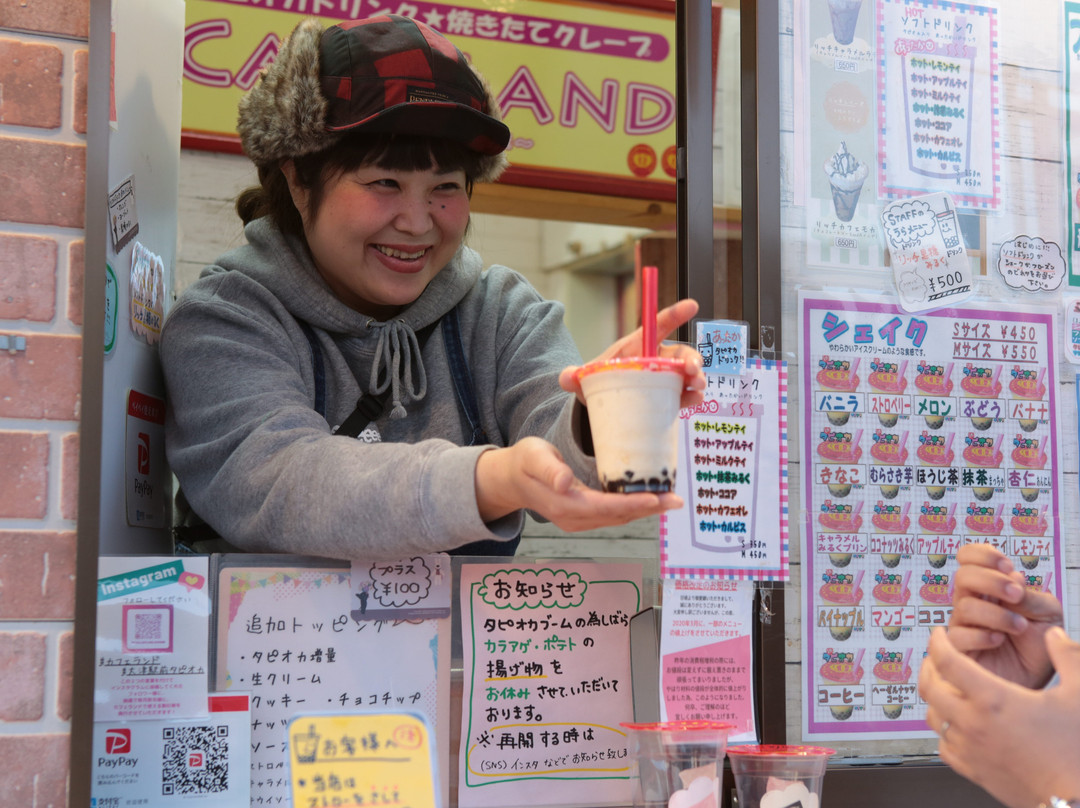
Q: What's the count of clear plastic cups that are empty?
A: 2